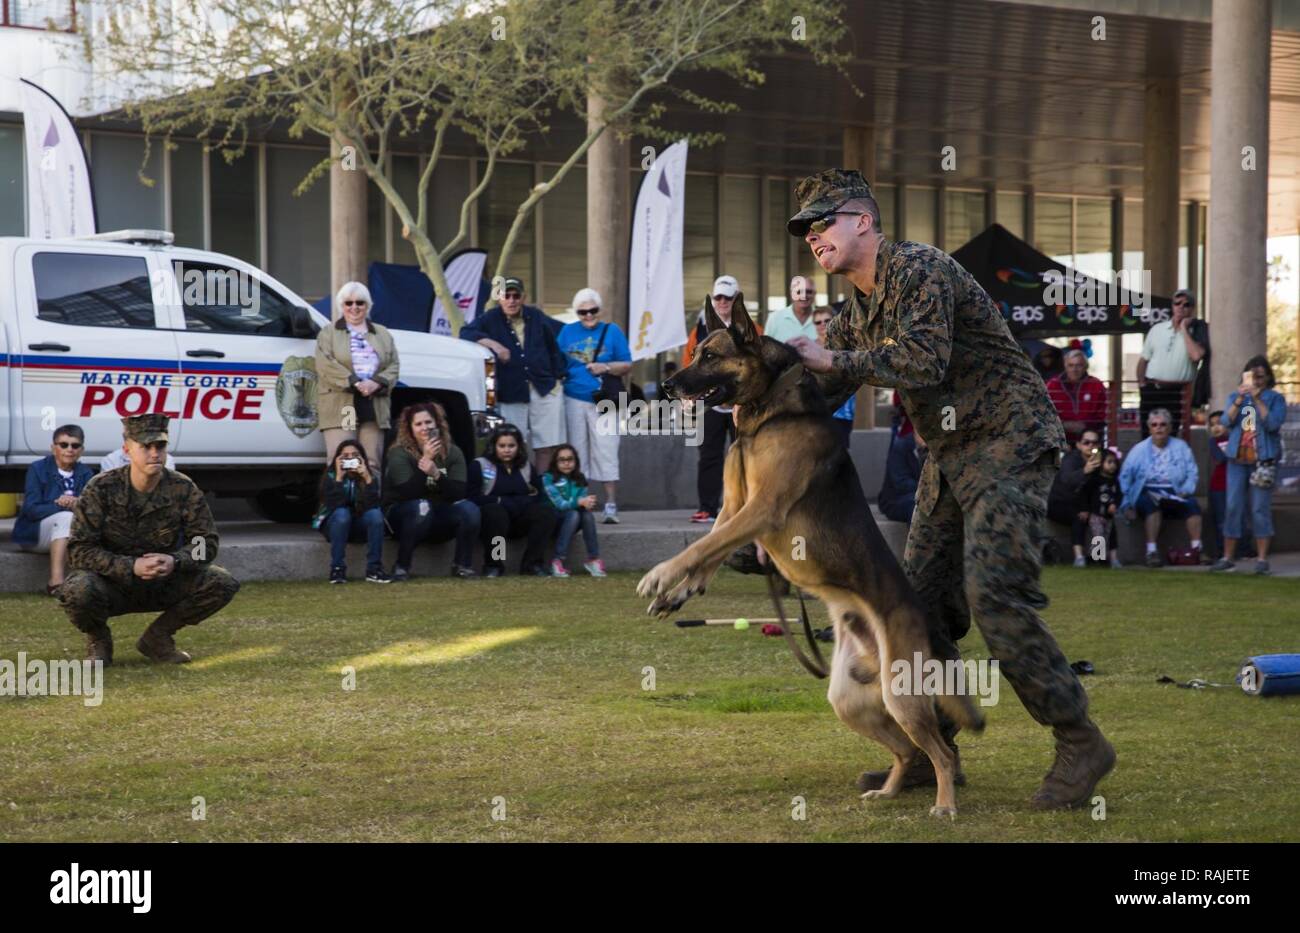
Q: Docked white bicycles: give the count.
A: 0